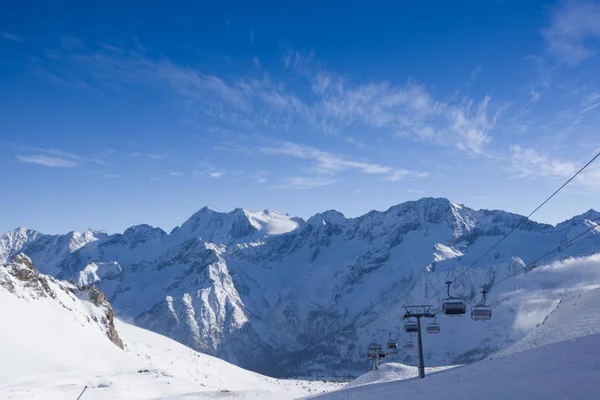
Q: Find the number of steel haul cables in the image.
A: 2